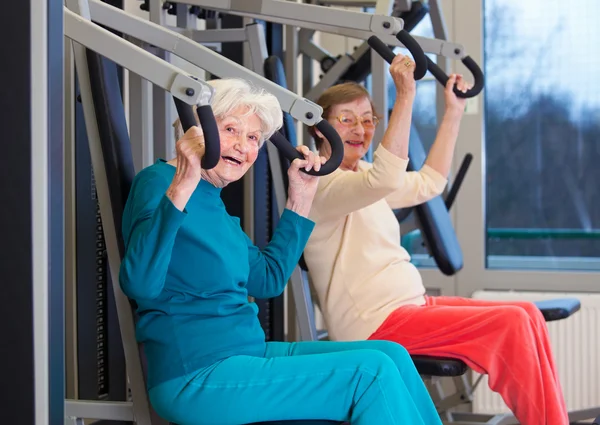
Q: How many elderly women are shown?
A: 2